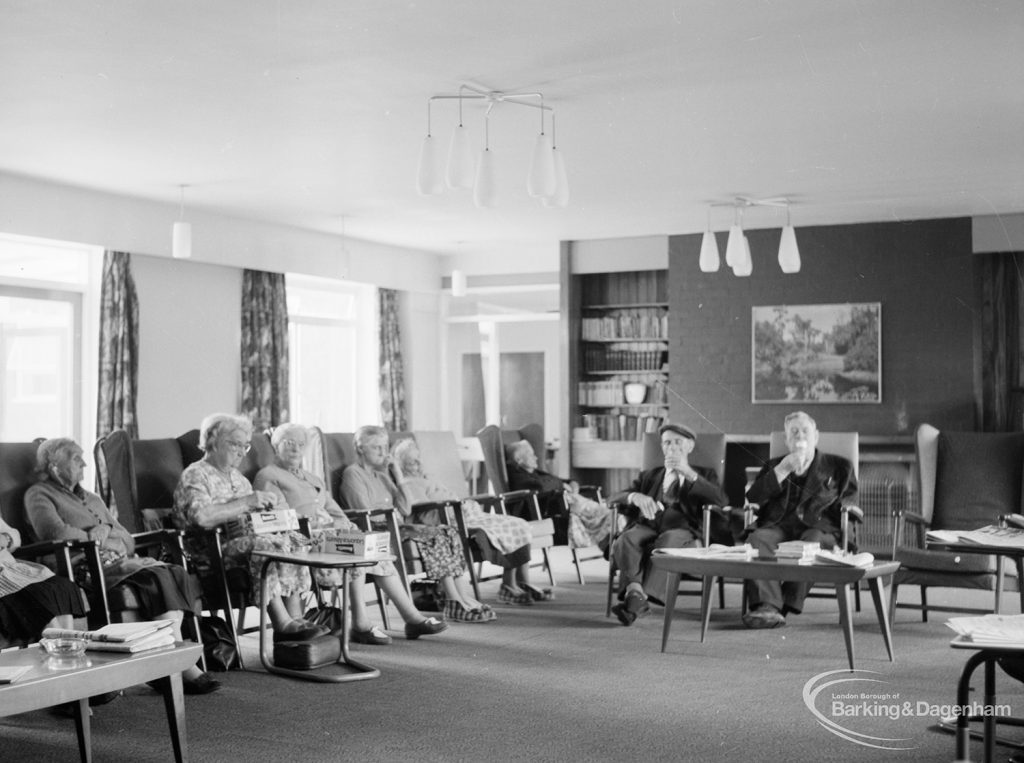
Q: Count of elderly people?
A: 9